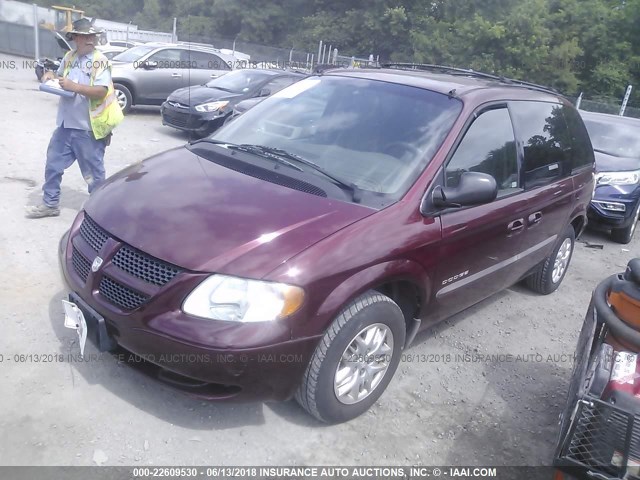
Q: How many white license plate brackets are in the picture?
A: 1